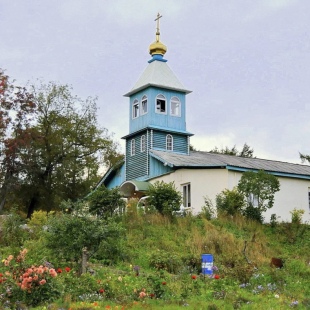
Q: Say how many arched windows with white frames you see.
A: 7